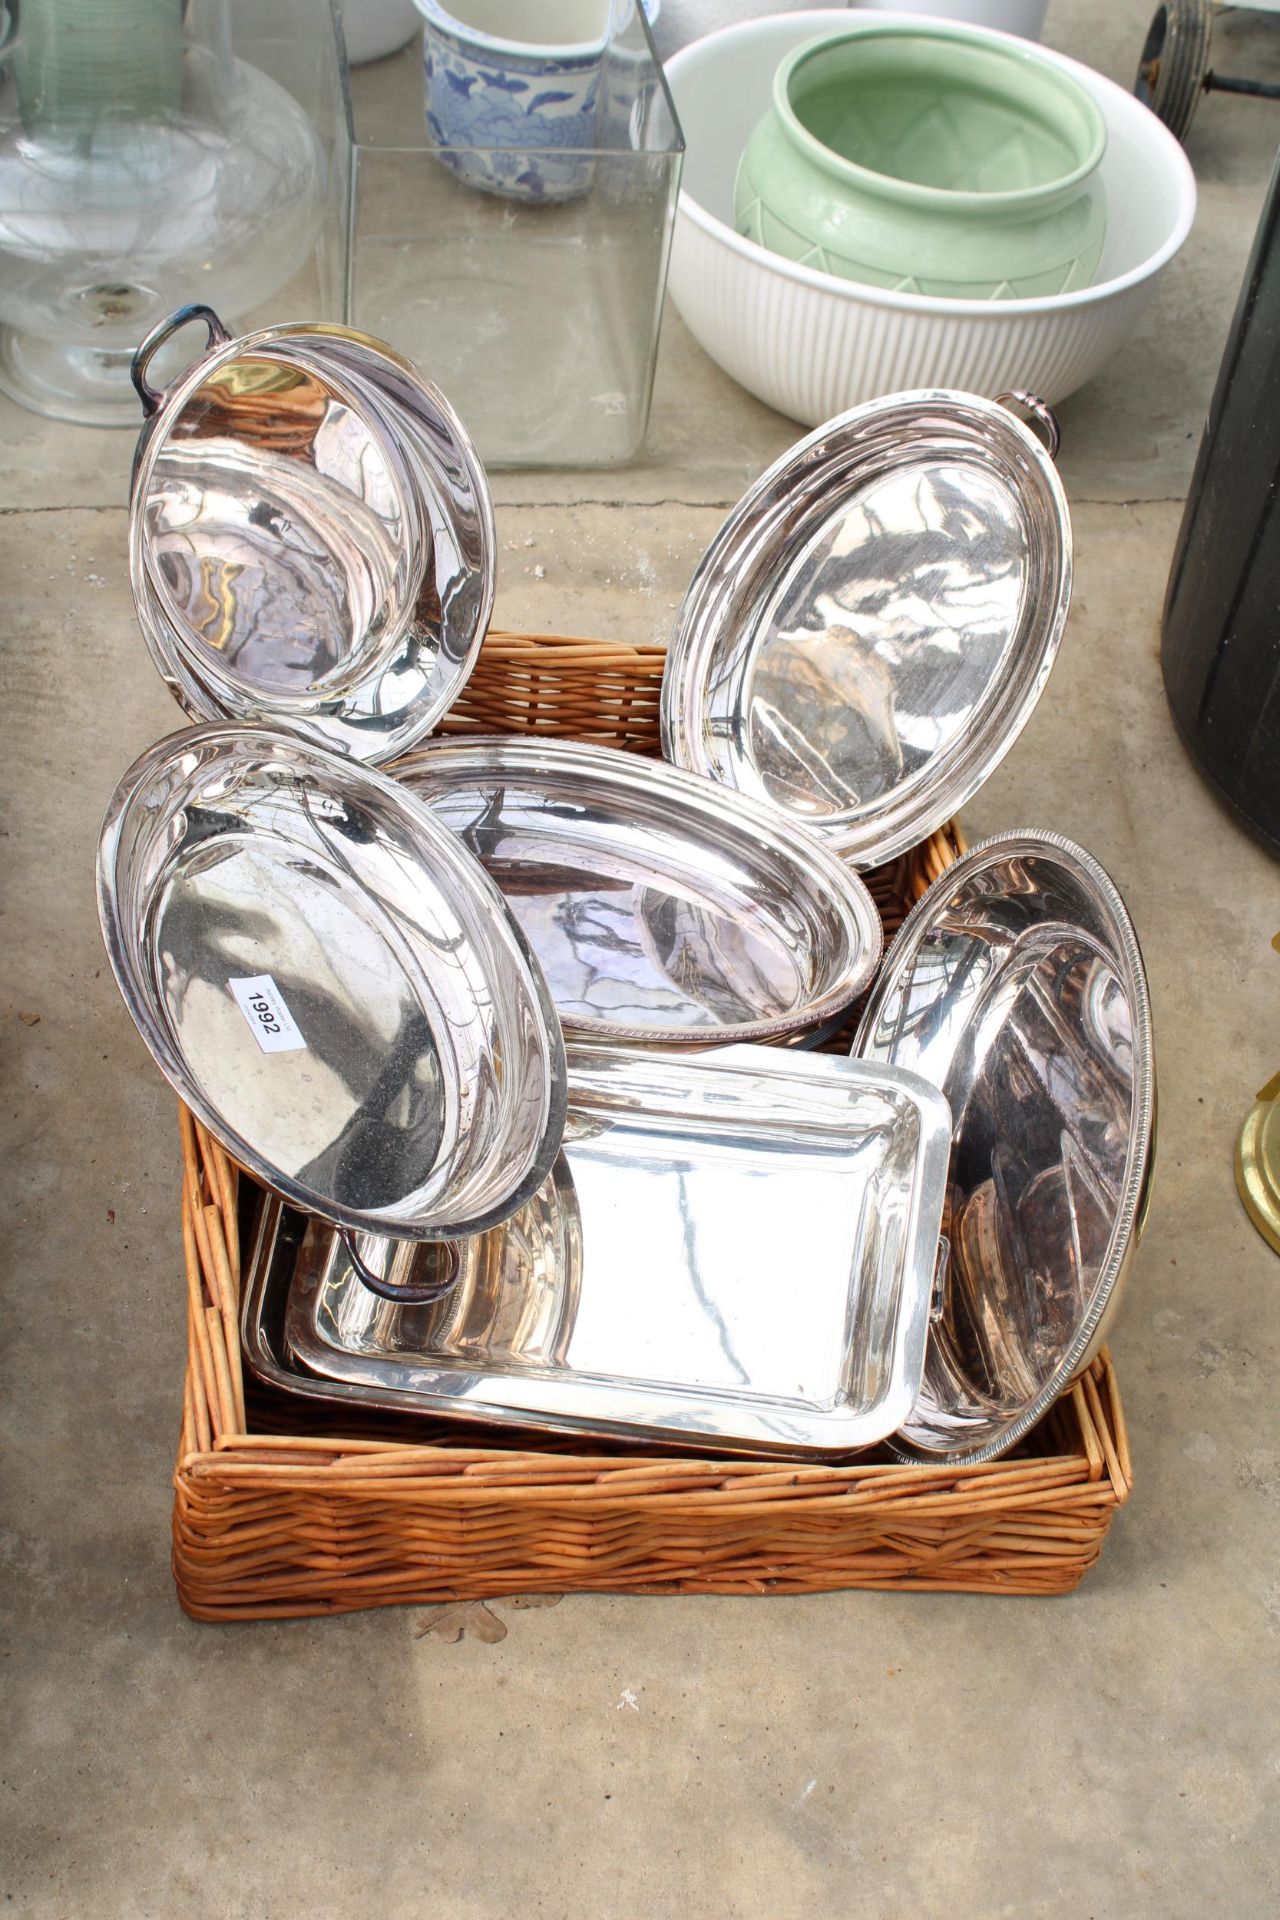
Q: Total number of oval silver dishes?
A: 5